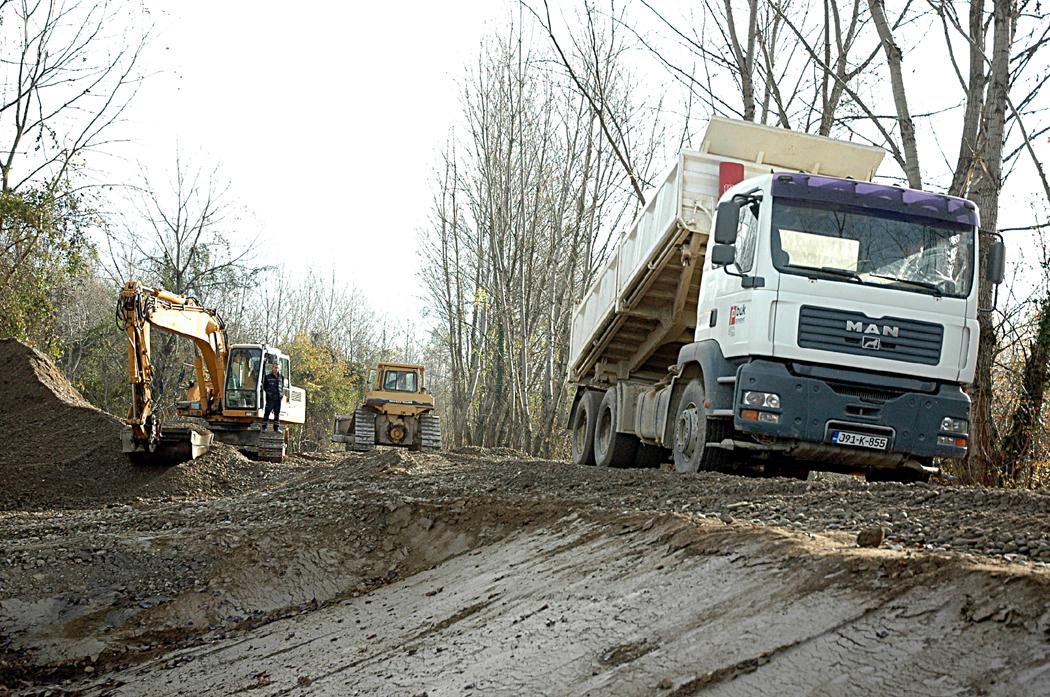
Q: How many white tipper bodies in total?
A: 1